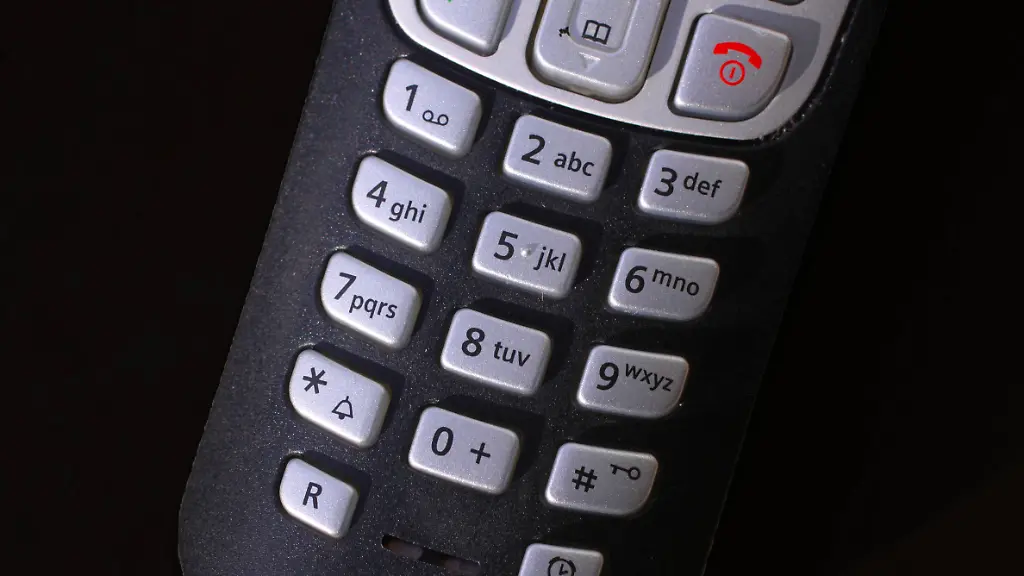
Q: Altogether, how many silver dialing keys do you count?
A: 12